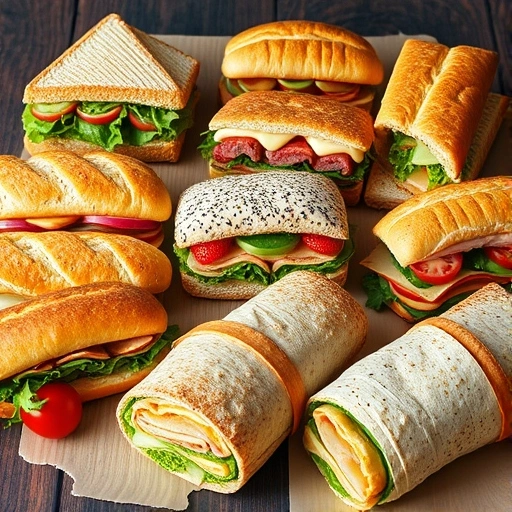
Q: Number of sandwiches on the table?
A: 11